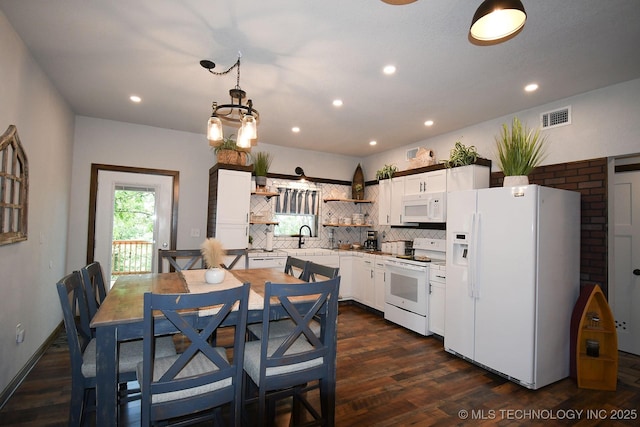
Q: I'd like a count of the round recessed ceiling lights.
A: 7